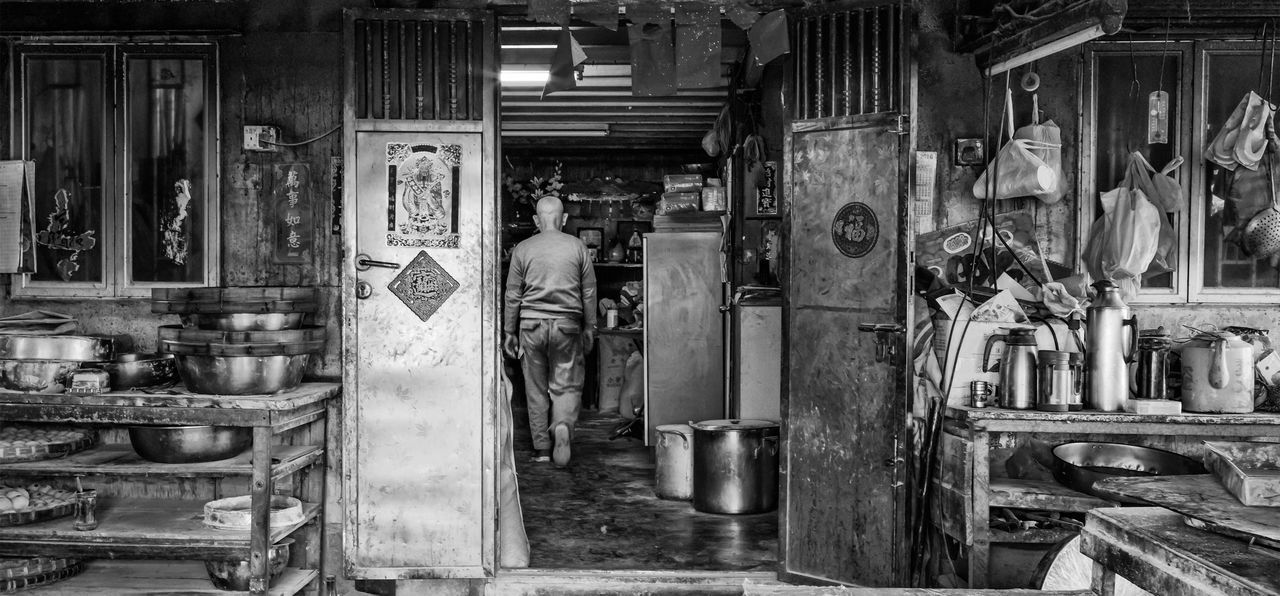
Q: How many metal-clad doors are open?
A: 2